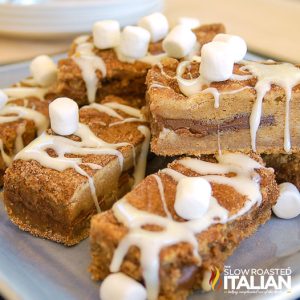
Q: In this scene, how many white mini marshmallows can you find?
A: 13